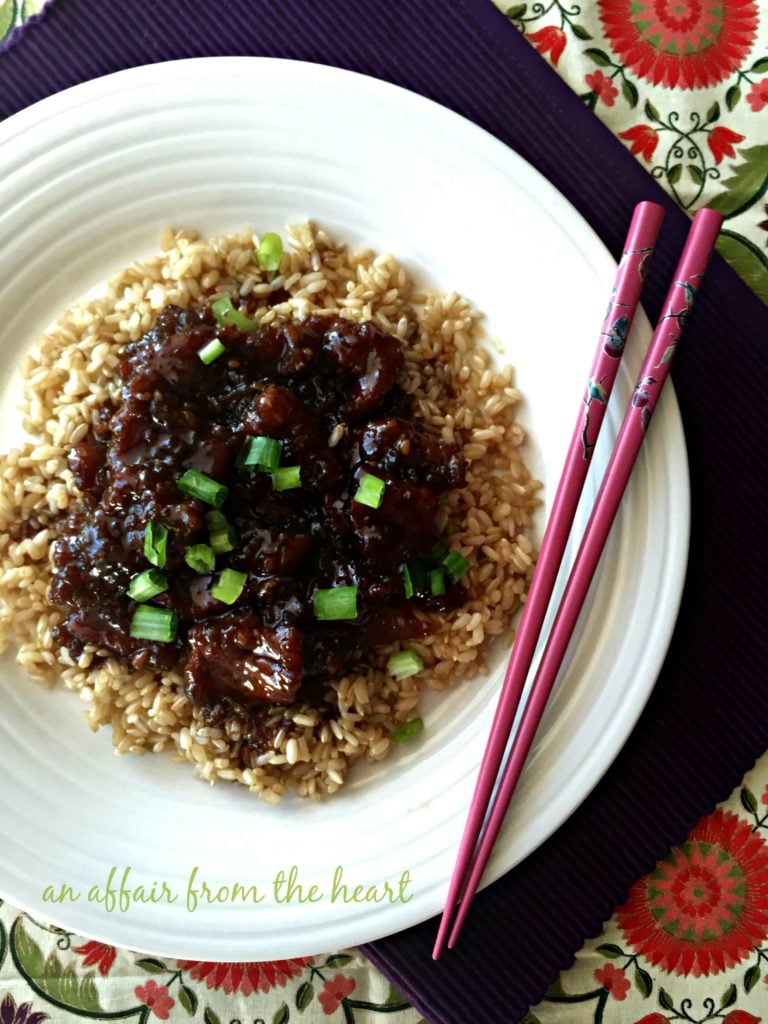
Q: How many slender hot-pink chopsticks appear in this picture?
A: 2